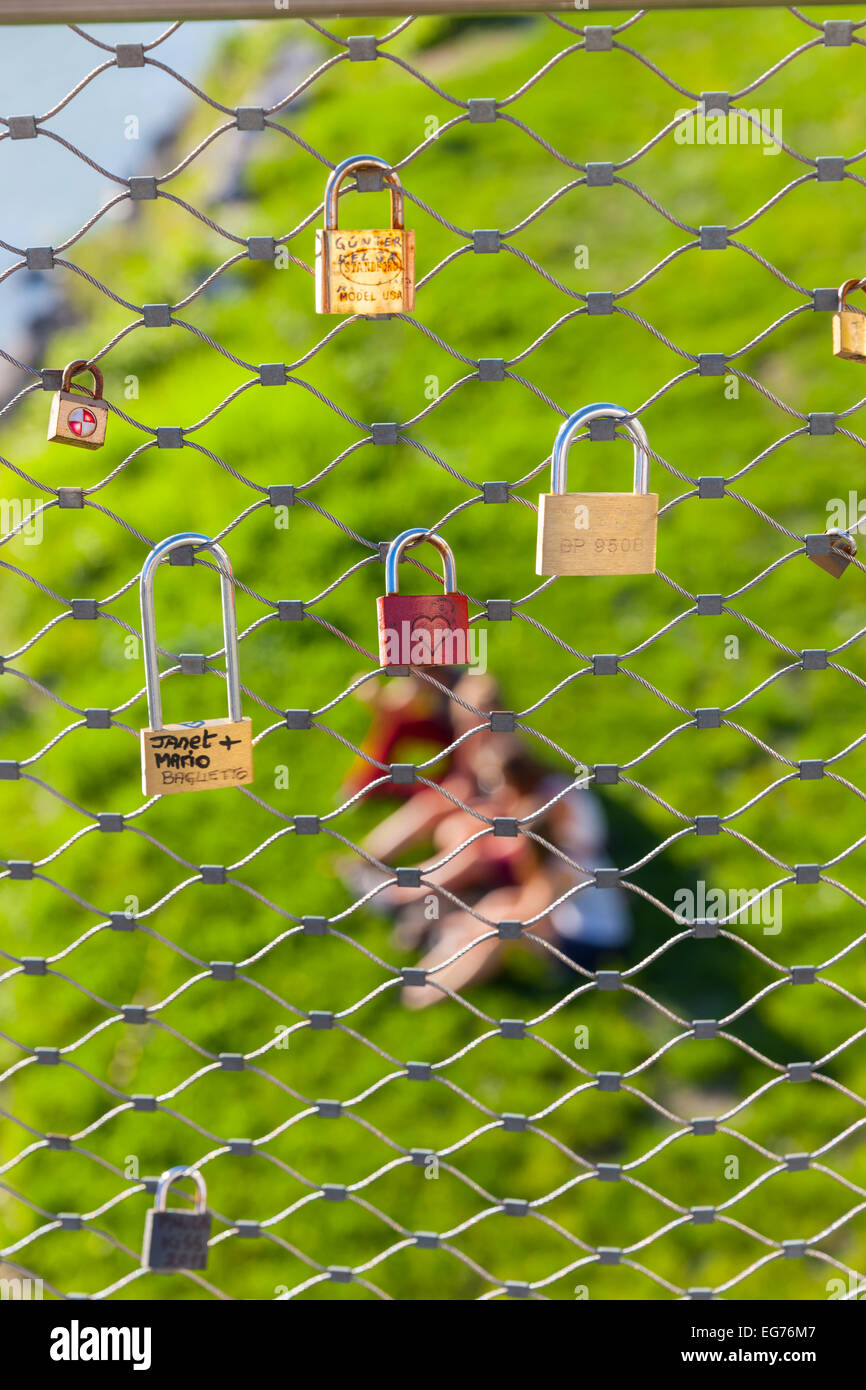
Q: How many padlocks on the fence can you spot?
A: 8